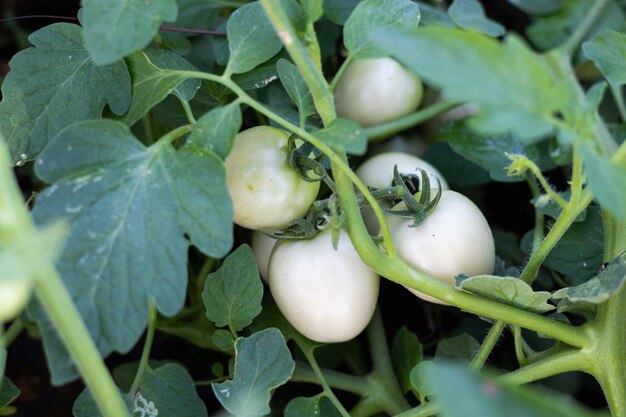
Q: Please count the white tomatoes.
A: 6